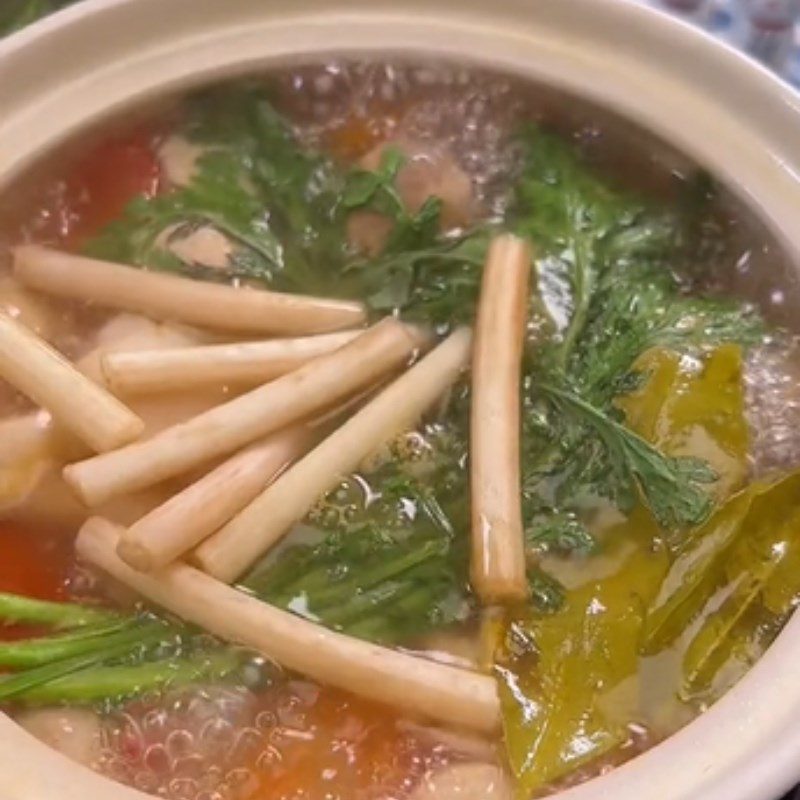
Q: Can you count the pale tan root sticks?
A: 8